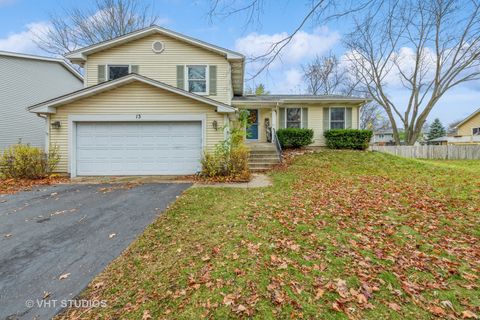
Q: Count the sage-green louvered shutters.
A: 8